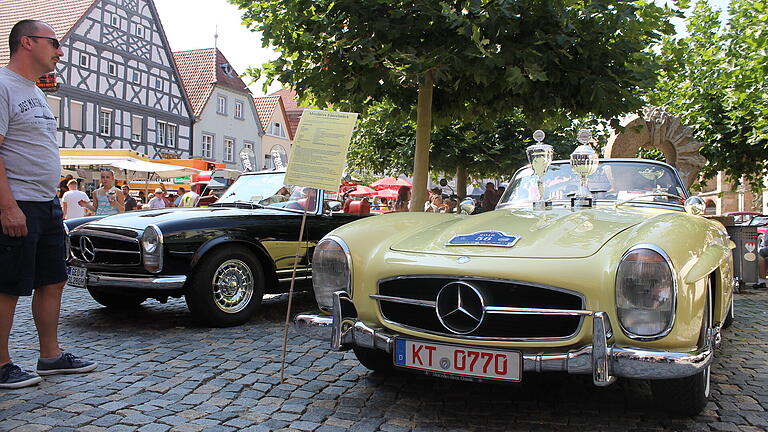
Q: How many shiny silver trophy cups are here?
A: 2